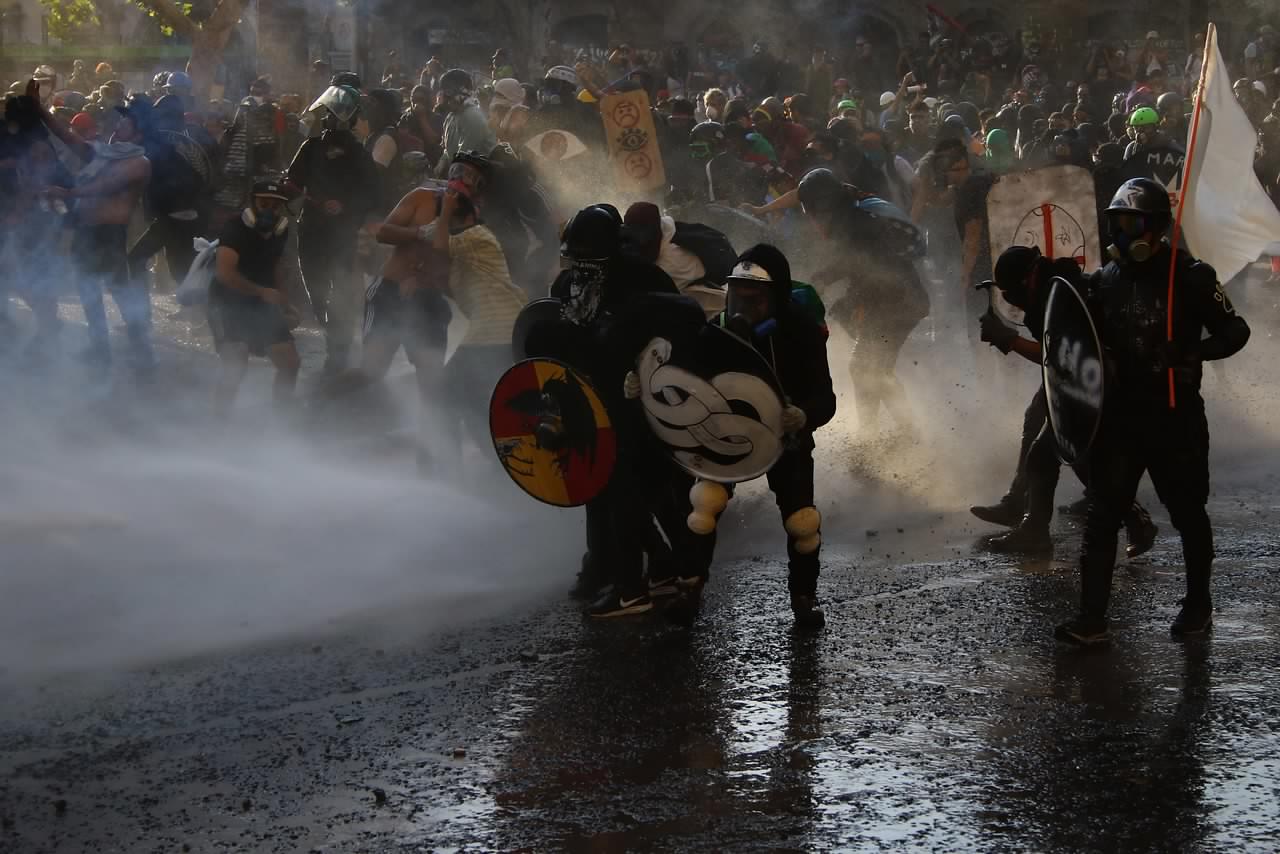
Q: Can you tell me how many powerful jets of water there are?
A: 1